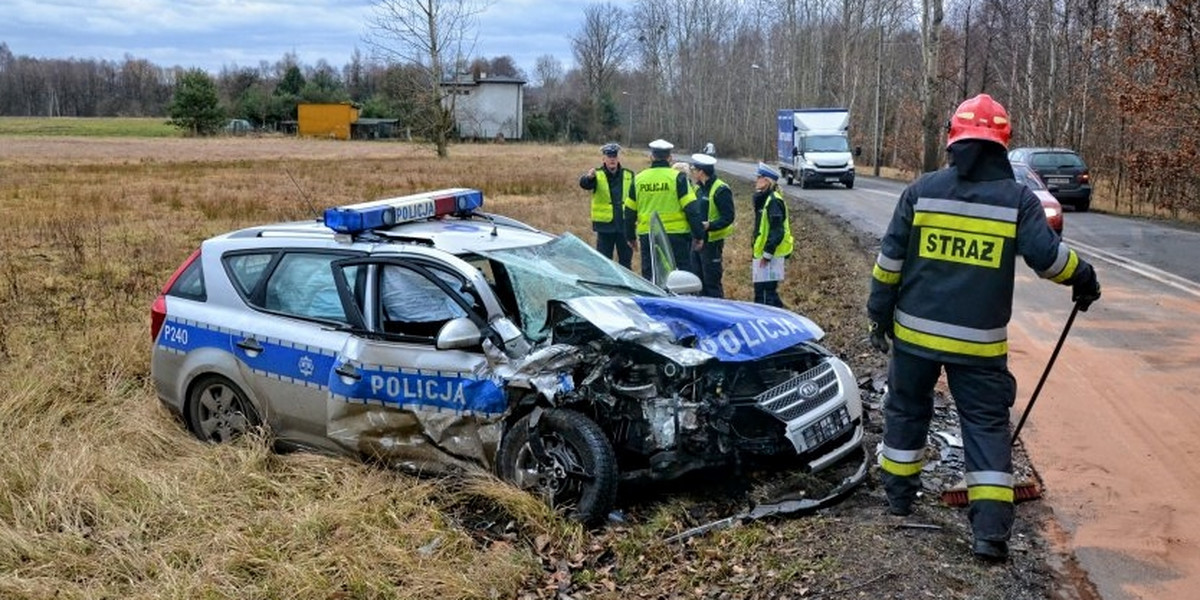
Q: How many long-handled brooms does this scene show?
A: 1